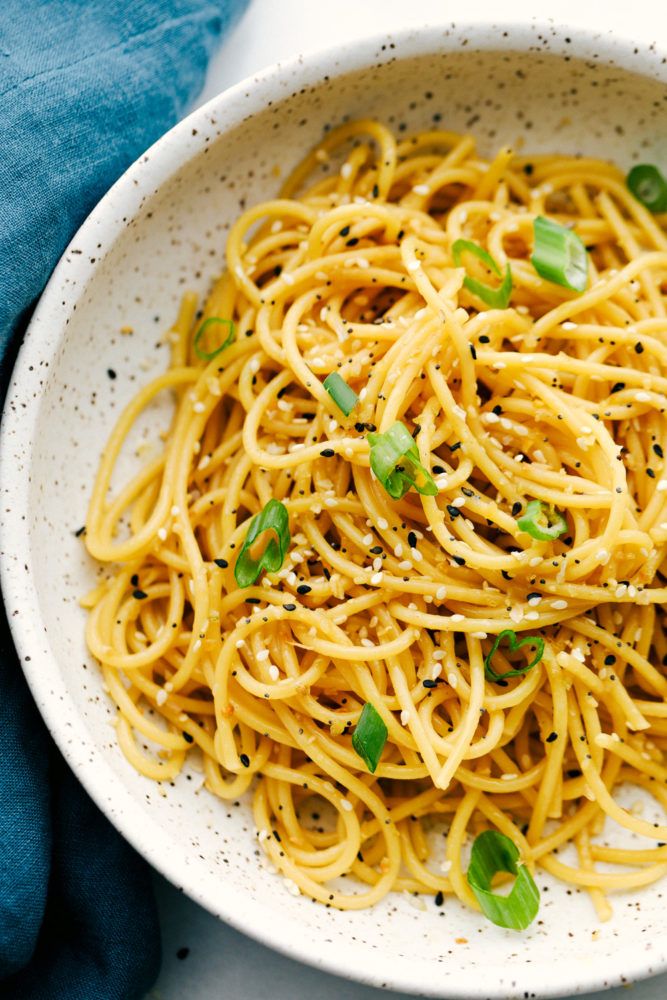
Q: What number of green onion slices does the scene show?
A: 11